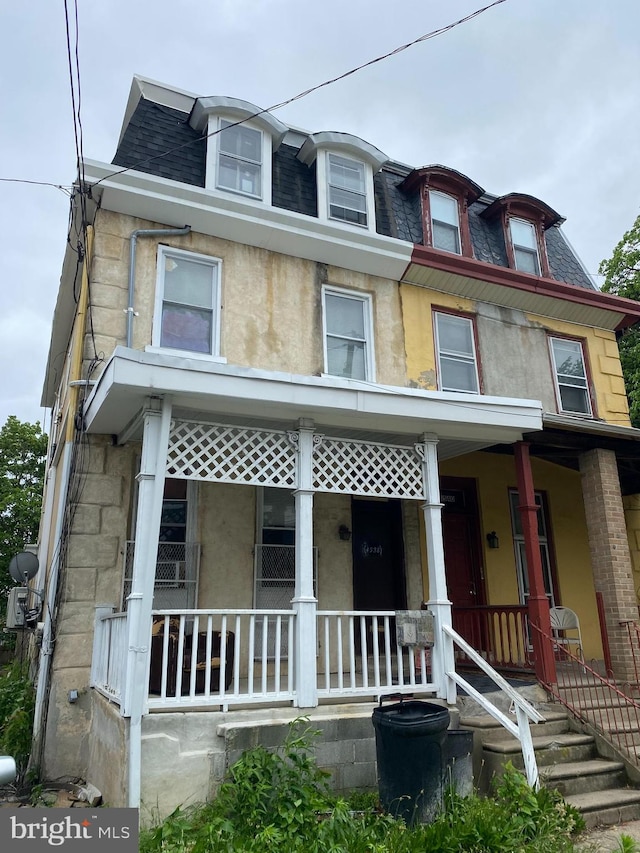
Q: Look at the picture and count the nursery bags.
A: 0